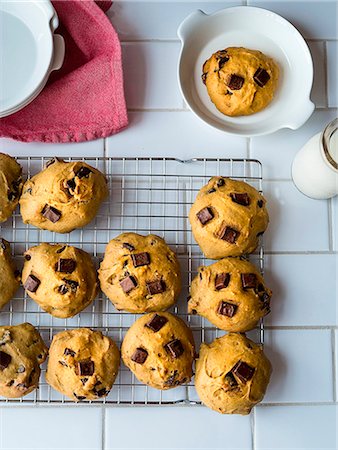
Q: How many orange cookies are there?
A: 12